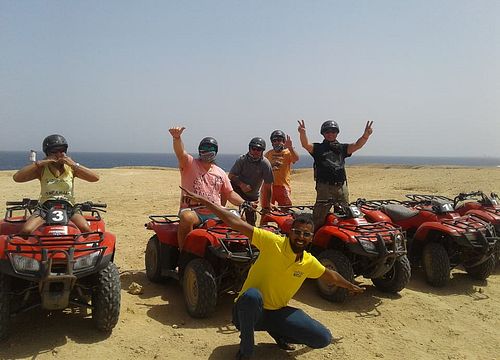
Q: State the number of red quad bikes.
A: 5